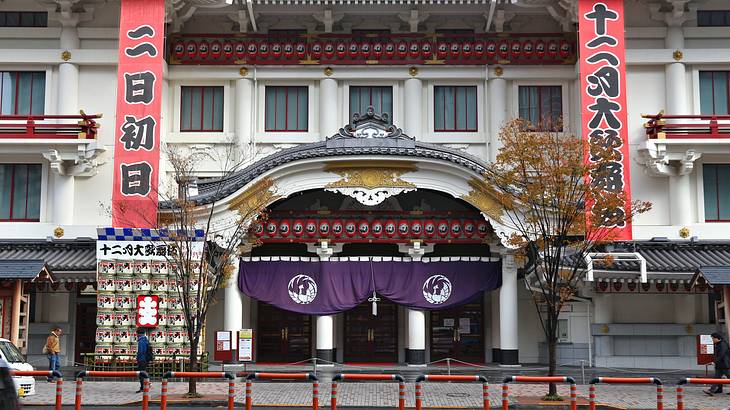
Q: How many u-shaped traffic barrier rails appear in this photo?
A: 9